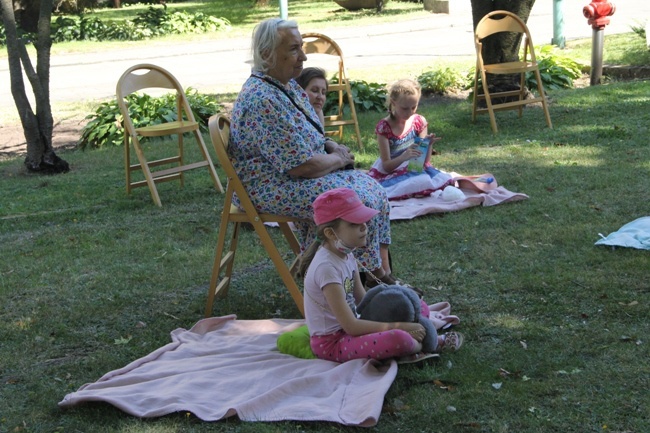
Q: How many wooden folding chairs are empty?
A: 3